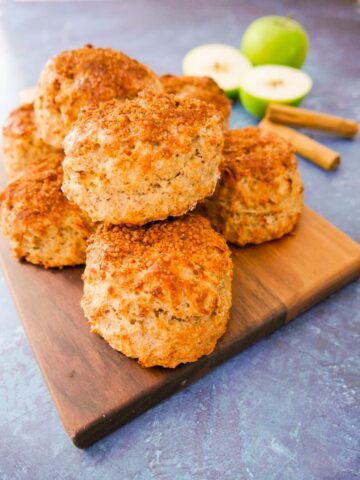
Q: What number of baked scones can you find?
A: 7